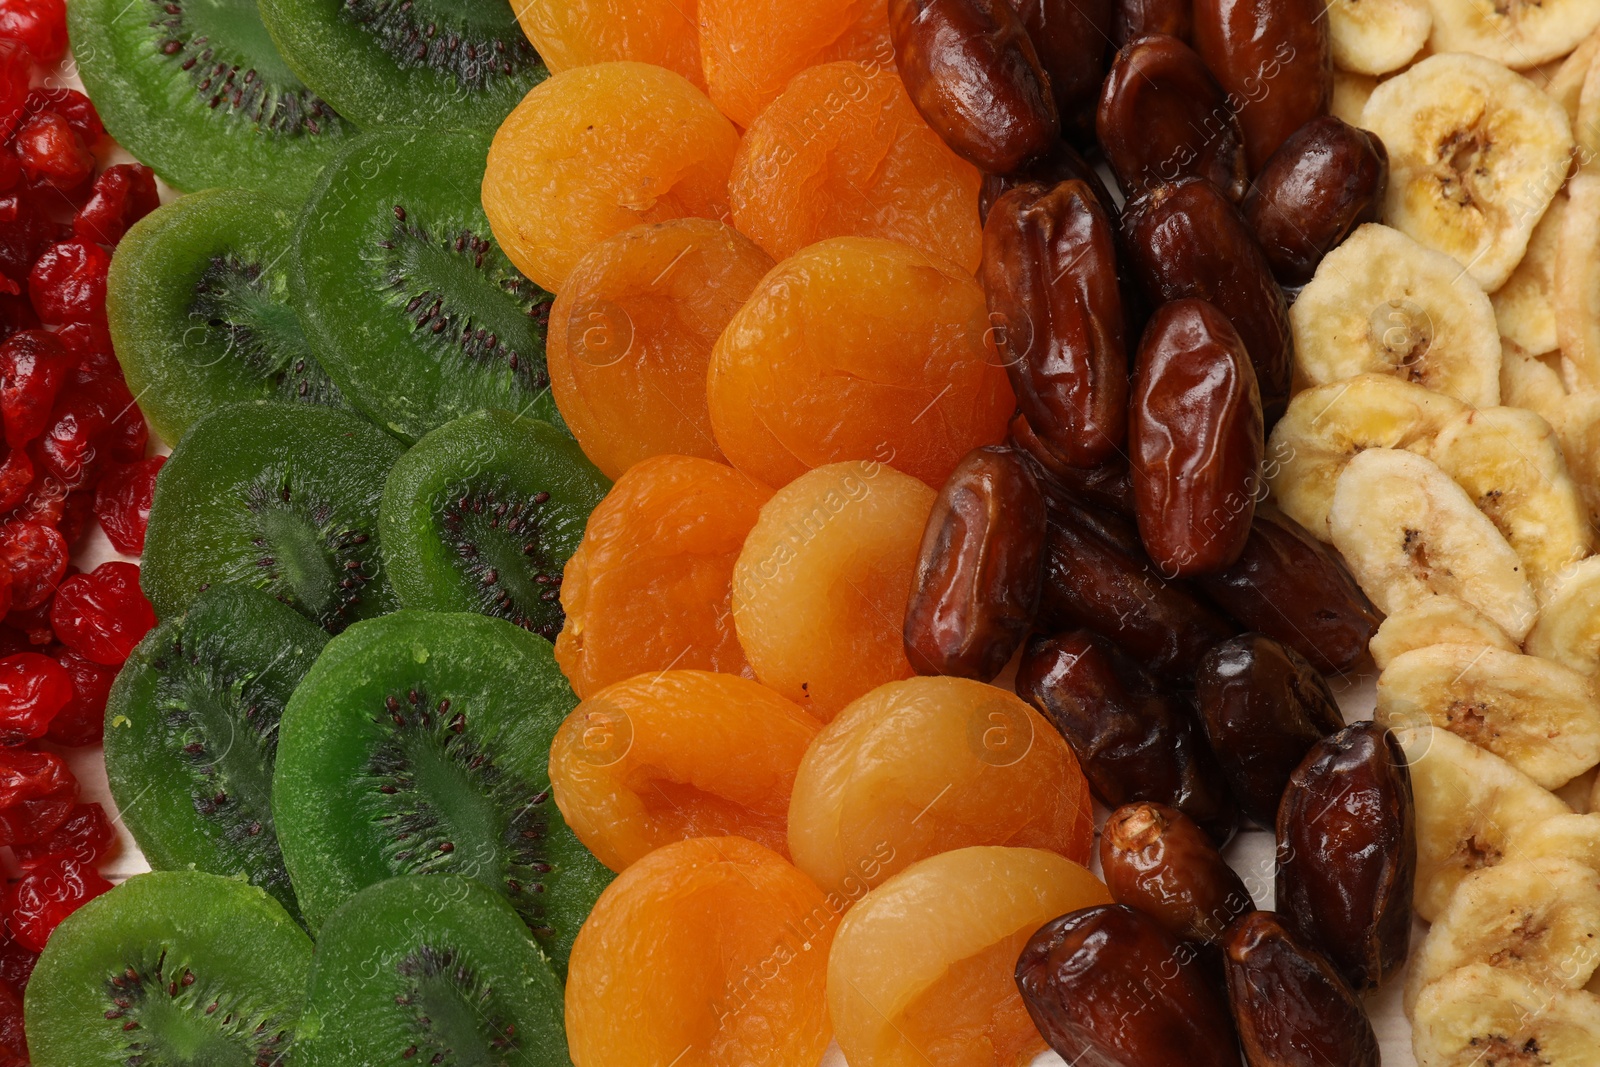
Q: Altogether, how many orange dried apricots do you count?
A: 12